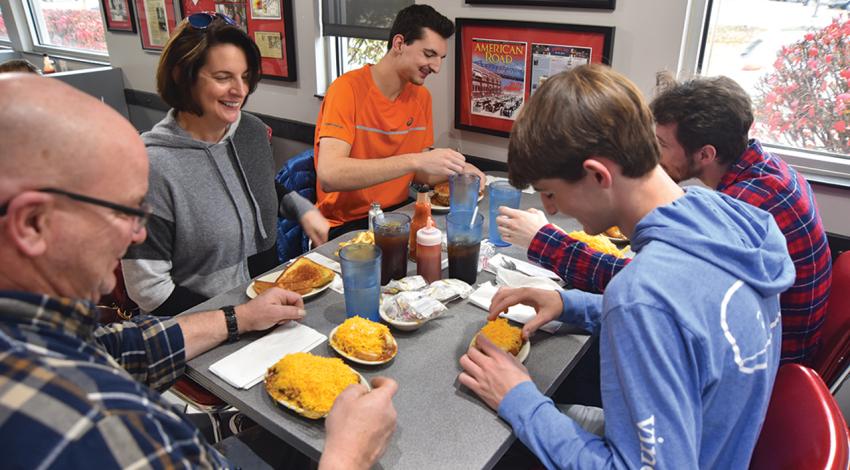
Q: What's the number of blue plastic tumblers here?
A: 5